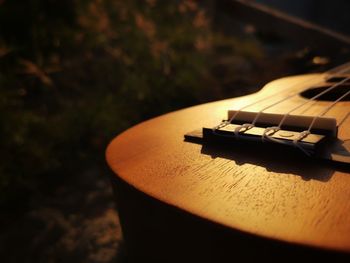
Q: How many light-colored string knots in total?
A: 4